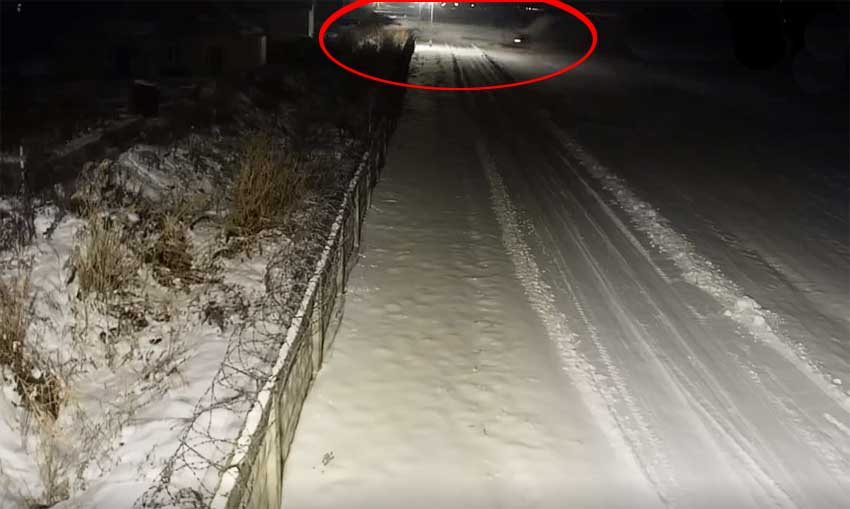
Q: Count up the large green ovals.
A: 0